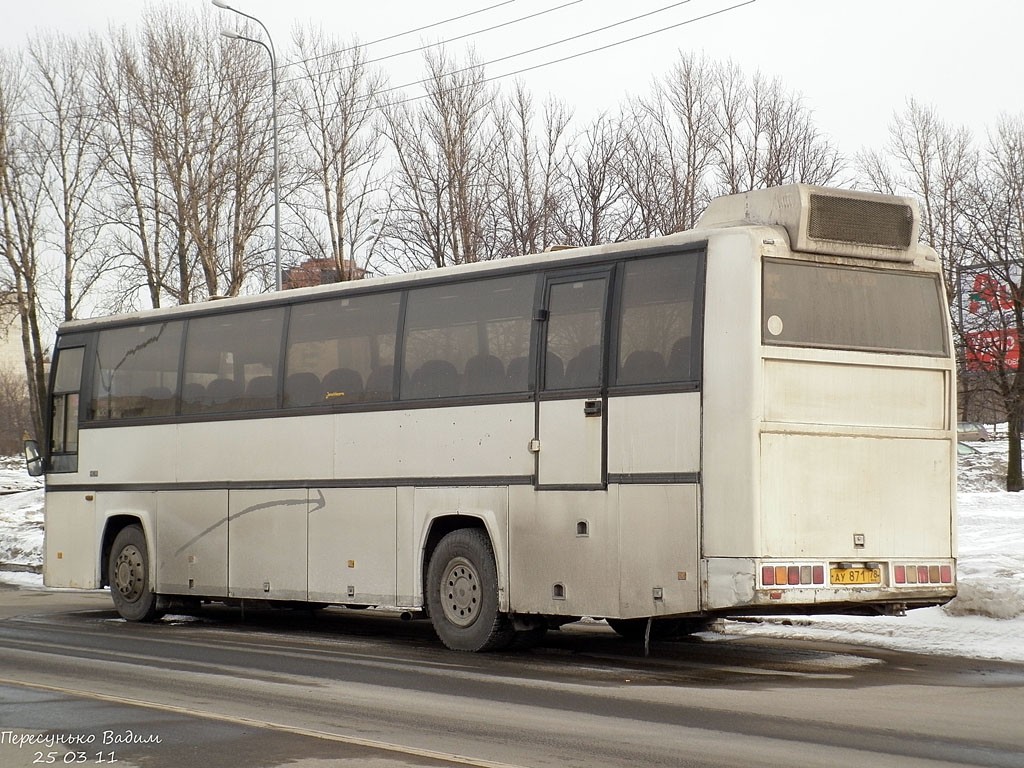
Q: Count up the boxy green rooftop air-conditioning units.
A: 0